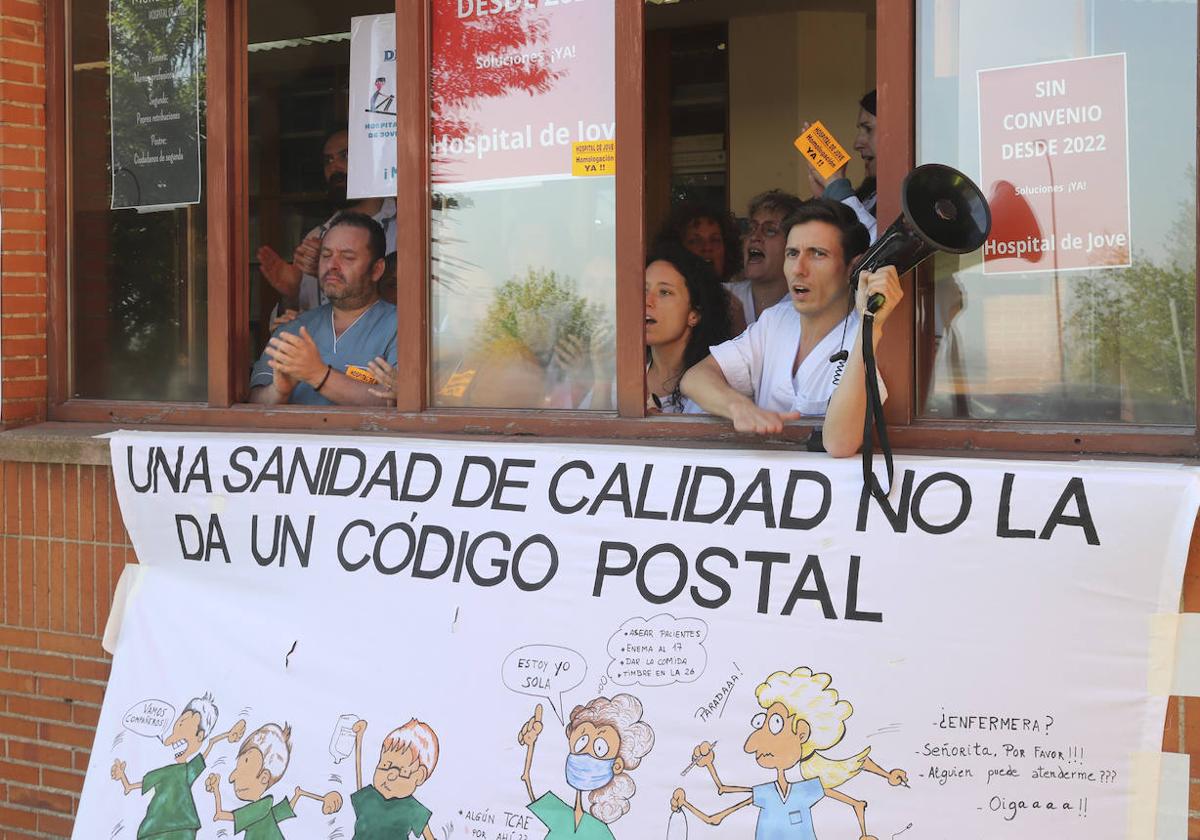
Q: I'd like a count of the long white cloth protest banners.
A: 1